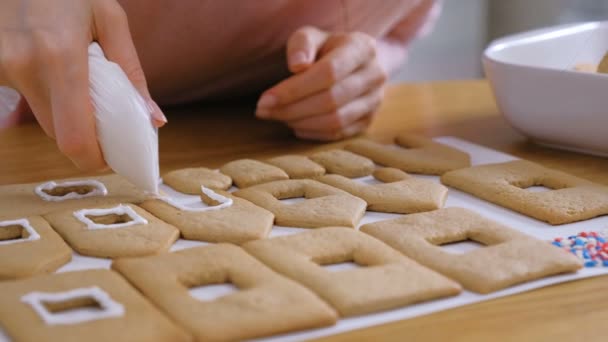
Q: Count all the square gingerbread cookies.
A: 5